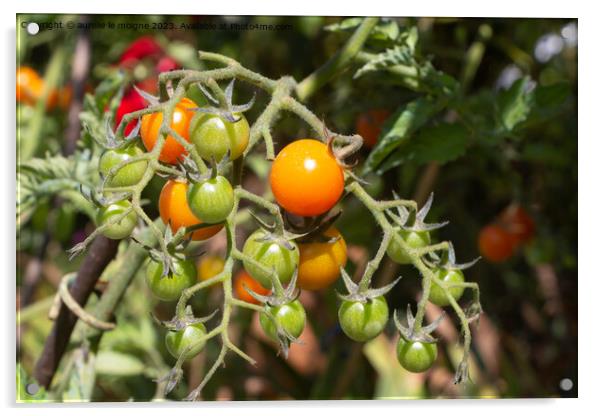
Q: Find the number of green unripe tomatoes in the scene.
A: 12